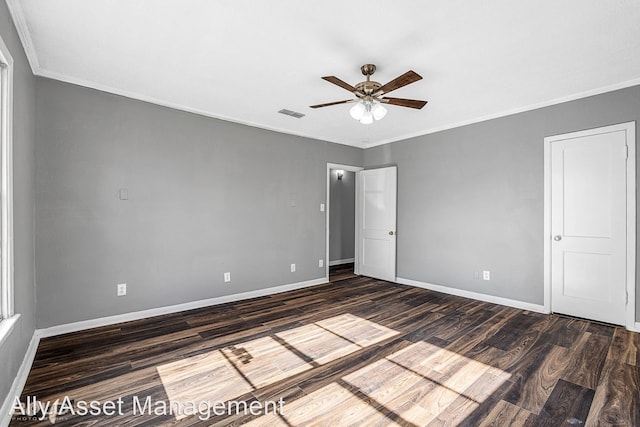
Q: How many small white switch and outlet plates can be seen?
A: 6